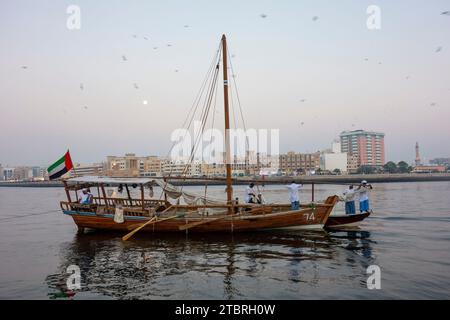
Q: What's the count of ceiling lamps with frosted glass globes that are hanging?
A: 0